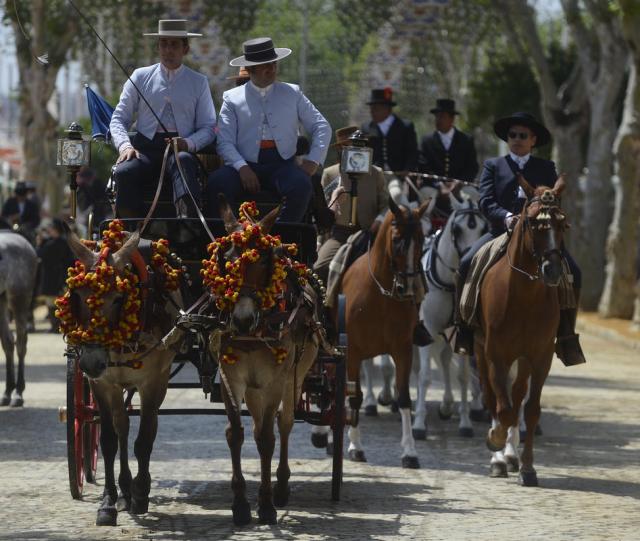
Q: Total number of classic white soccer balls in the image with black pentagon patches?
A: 0